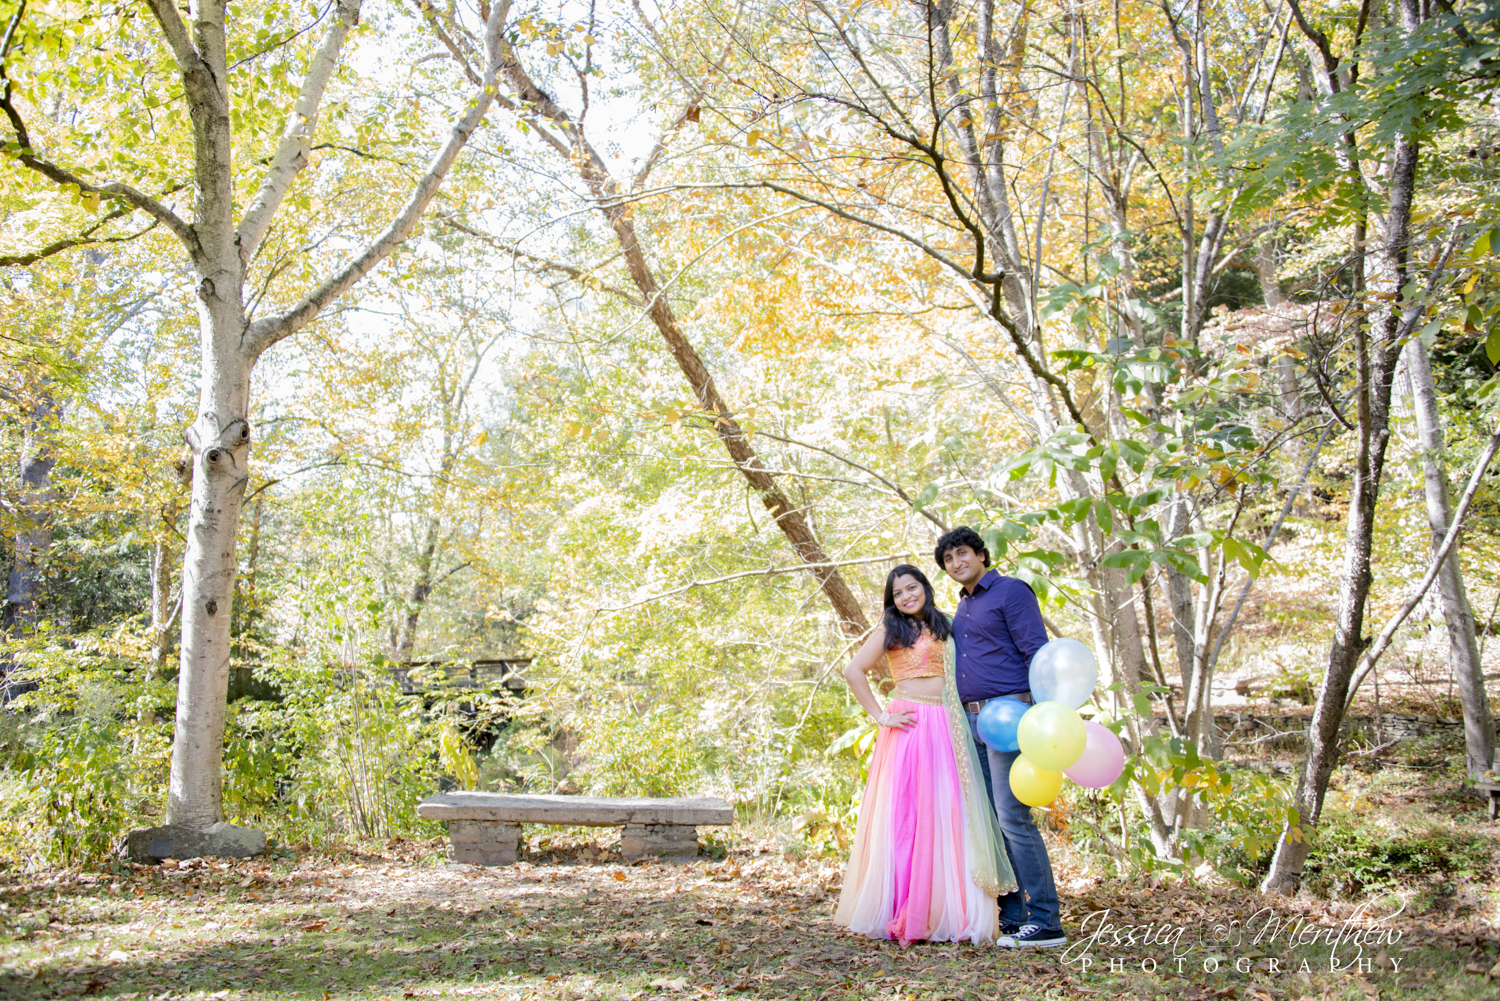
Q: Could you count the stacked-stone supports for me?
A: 2